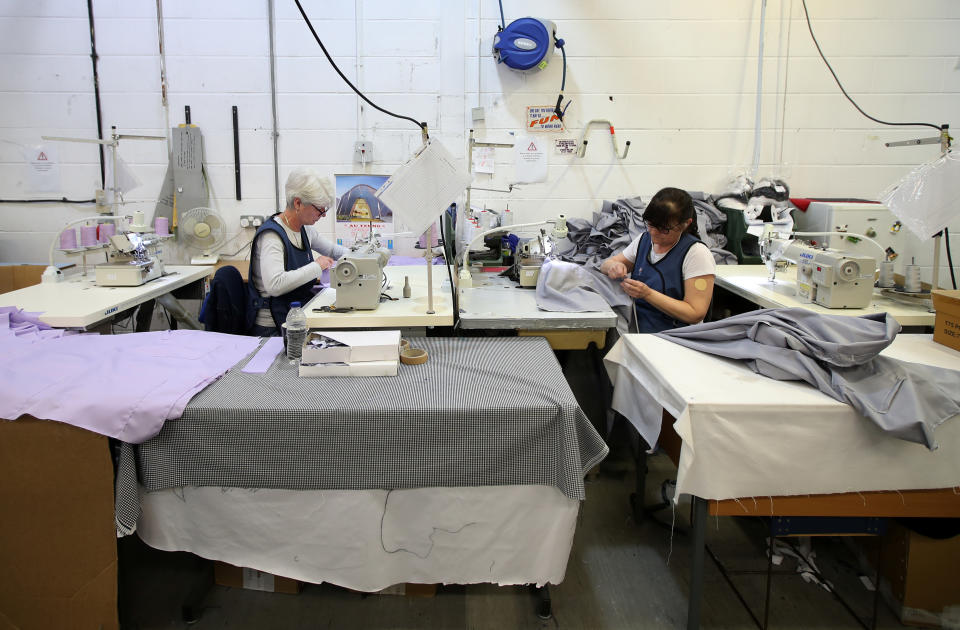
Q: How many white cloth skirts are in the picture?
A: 2